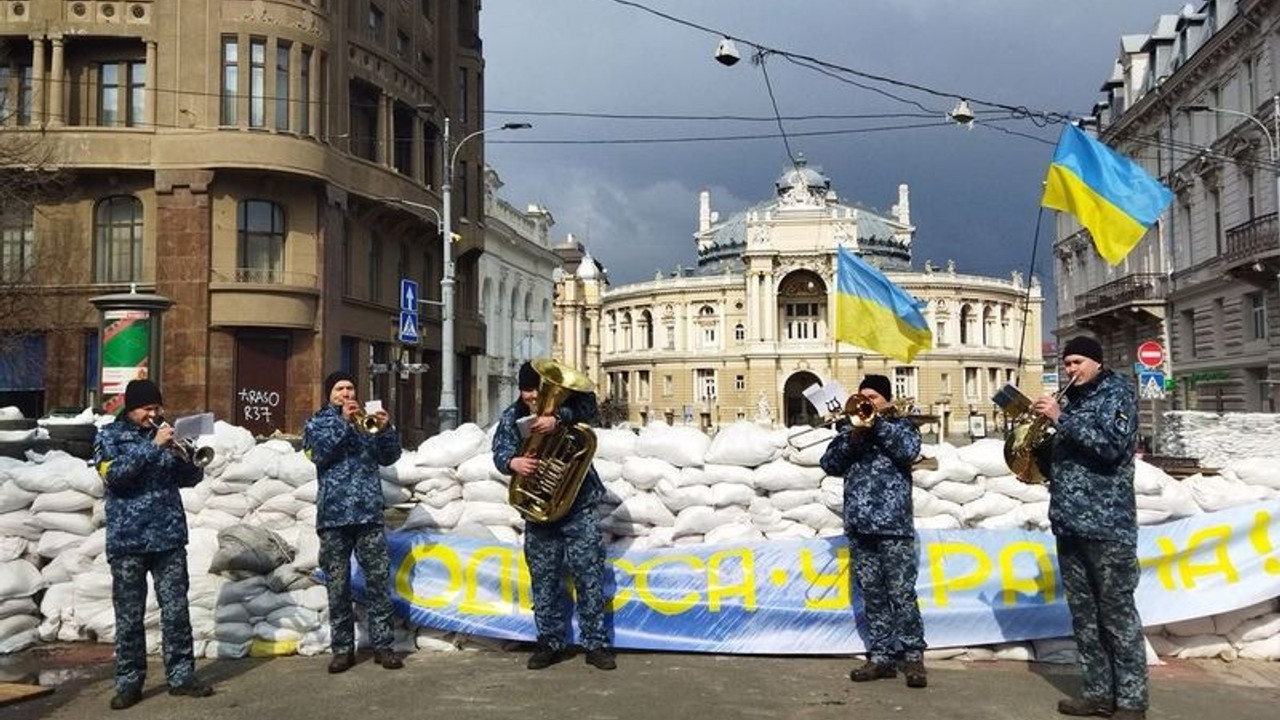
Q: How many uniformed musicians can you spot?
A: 5